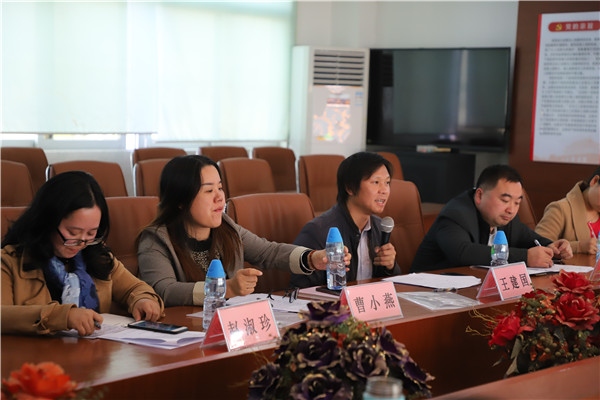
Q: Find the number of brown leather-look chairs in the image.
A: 15